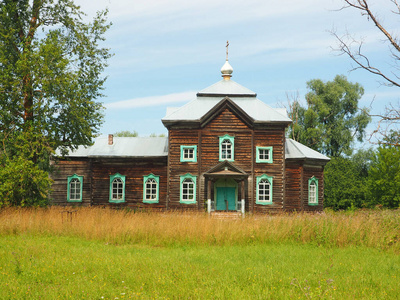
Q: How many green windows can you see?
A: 9